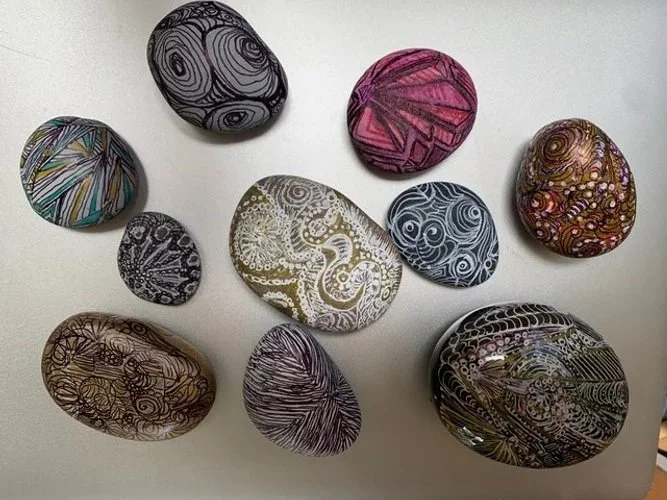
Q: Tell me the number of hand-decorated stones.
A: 10